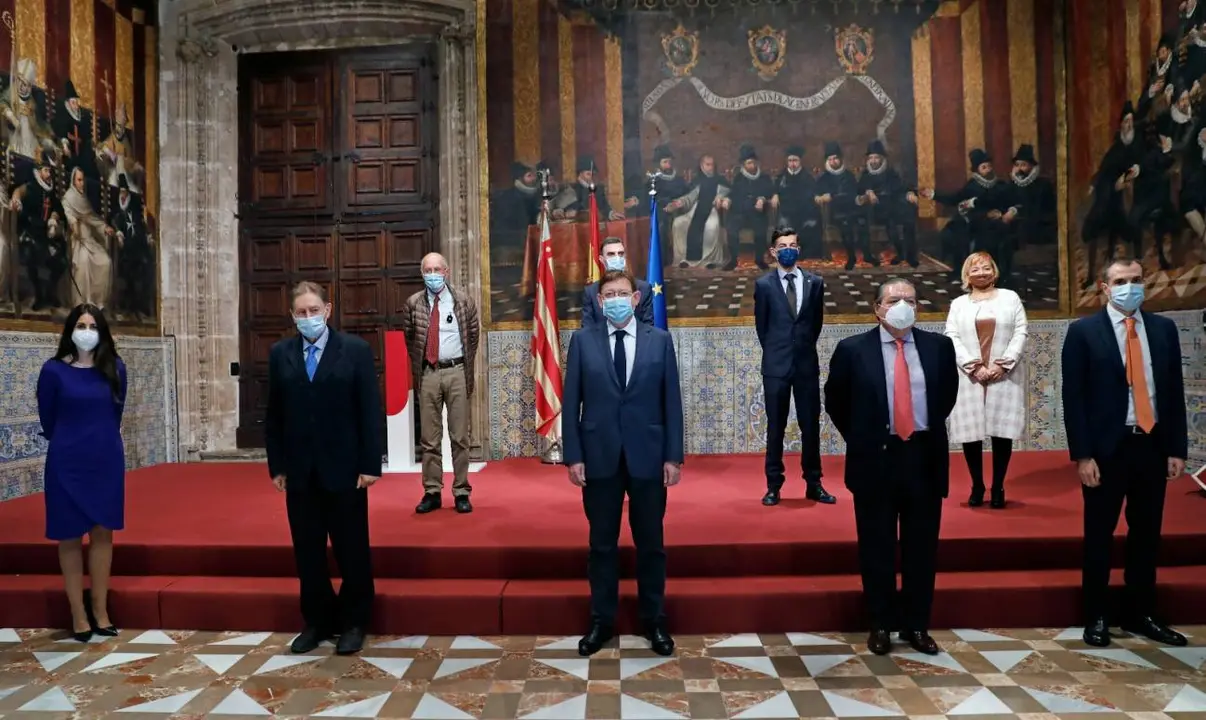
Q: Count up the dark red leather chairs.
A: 0